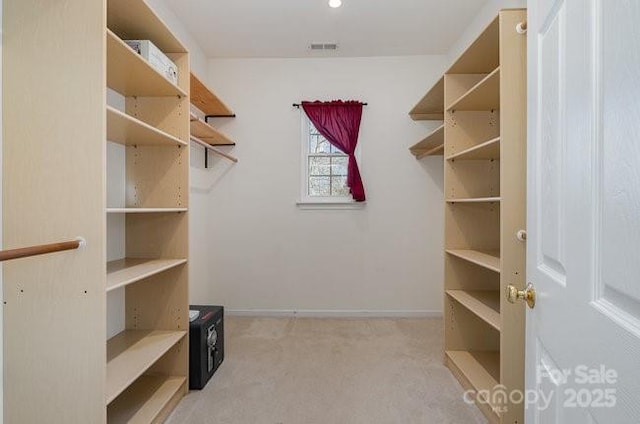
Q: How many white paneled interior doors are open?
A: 1